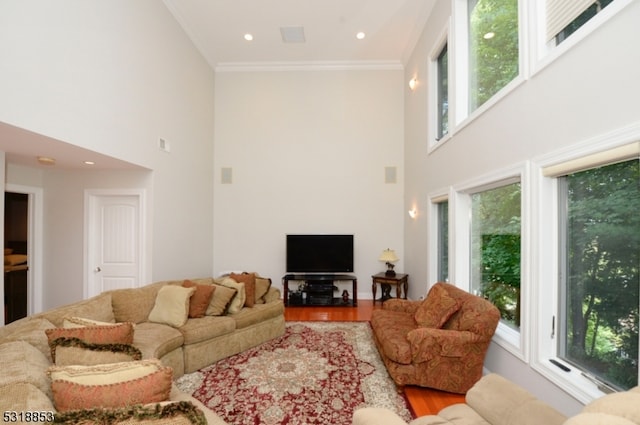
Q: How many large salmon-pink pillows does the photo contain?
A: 2